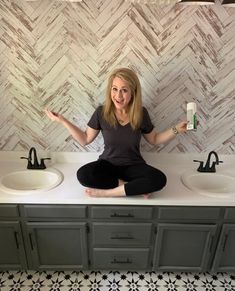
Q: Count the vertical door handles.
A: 4